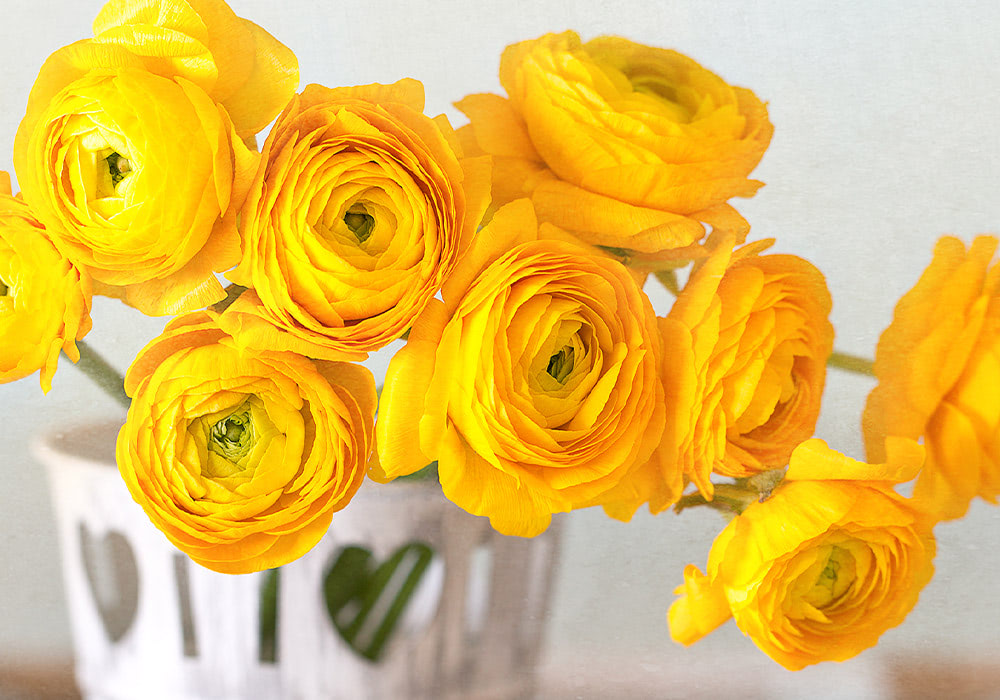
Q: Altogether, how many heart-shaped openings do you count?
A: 2